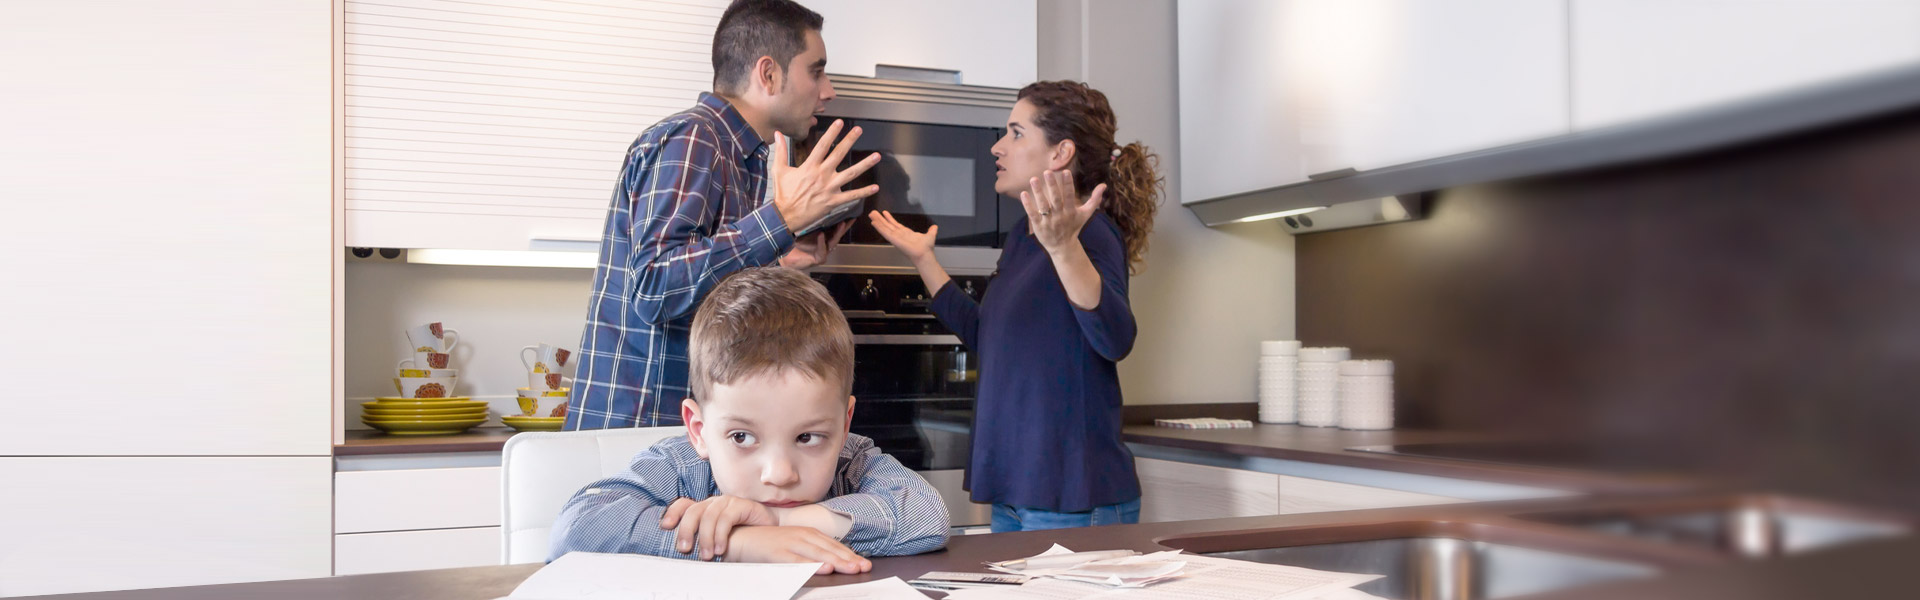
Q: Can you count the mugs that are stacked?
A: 4